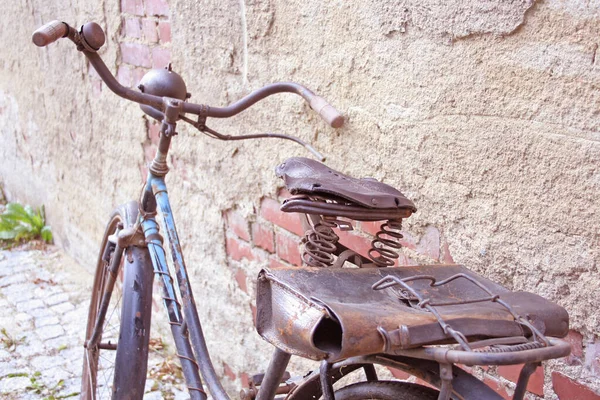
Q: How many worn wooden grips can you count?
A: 2